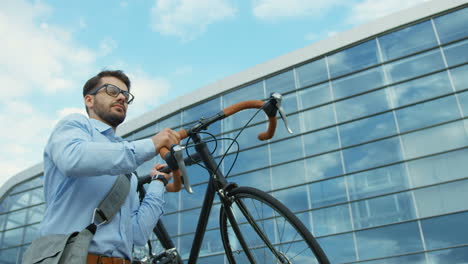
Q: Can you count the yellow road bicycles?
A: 0